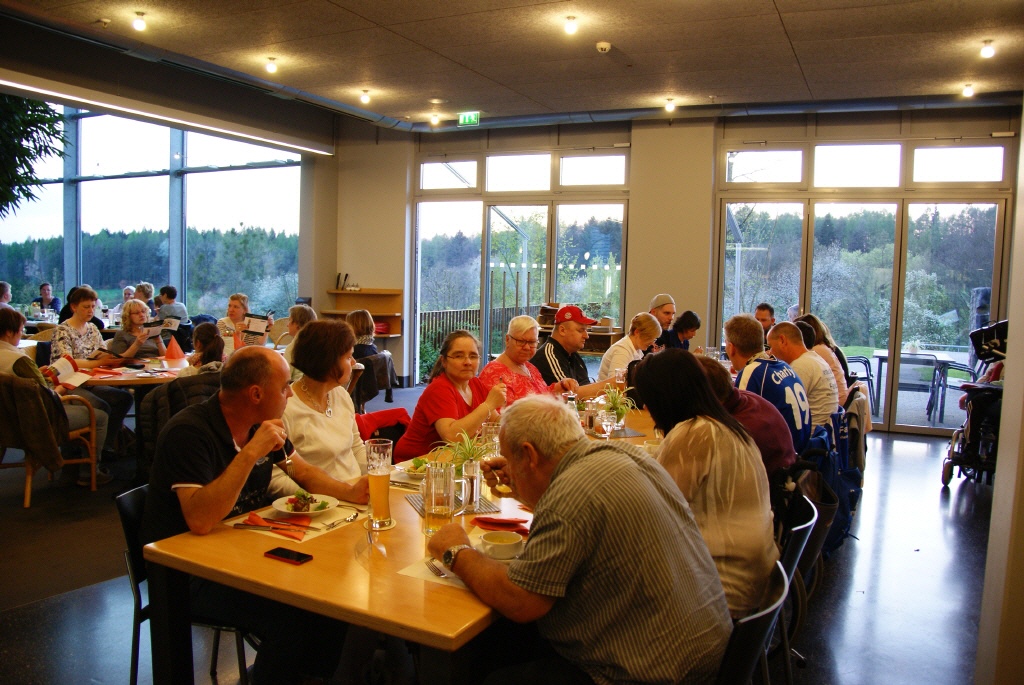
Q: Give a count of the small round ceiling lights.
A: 8